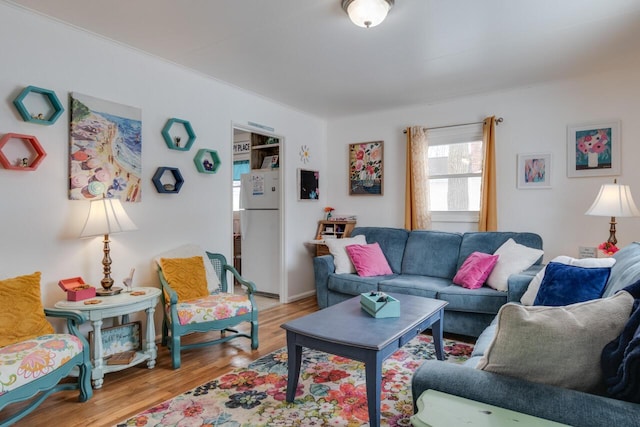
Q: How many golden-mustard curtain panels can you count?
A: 2